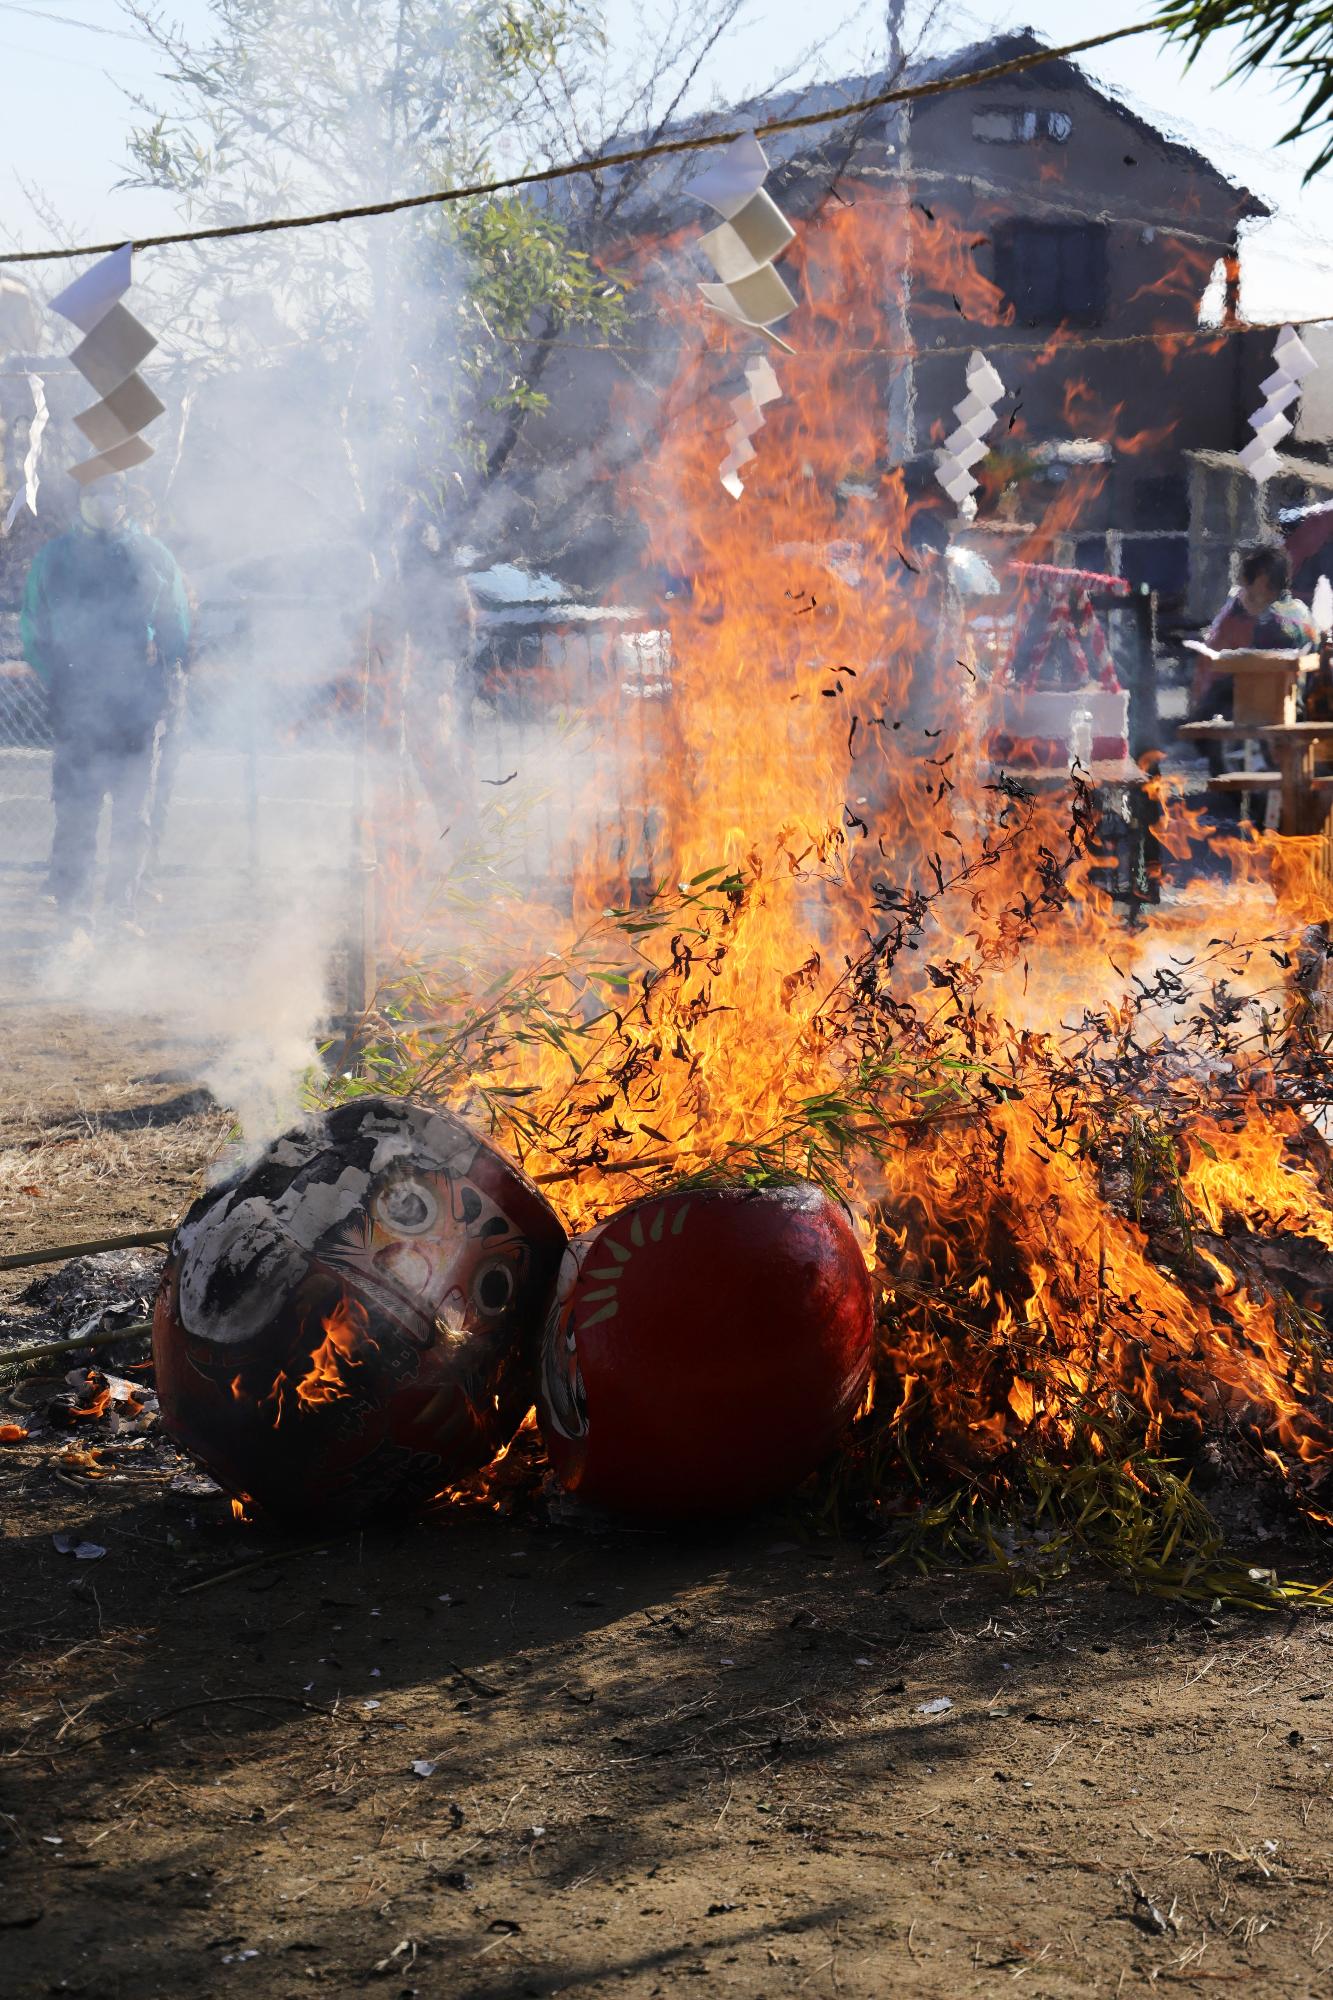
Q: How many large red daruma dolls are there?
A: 2